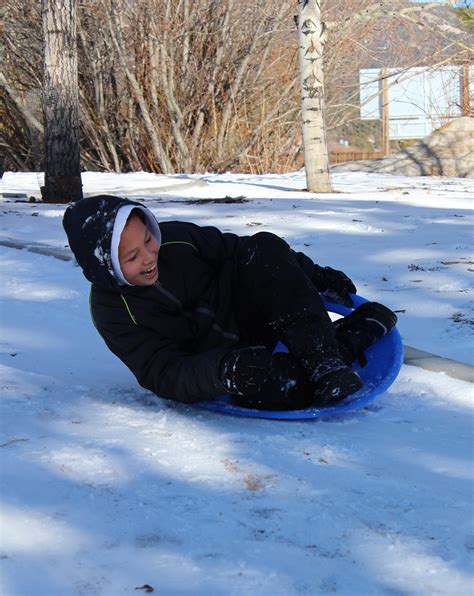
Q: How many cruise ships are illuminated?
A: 0